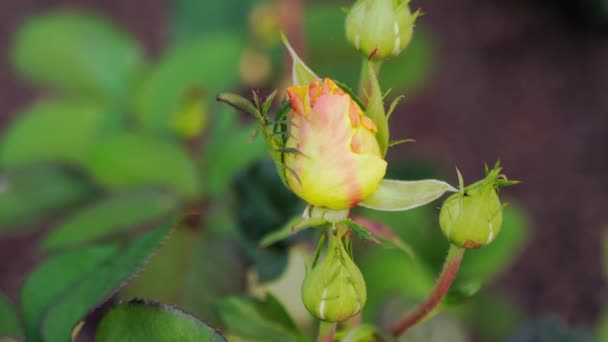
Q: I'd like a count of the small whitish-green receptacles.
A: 3